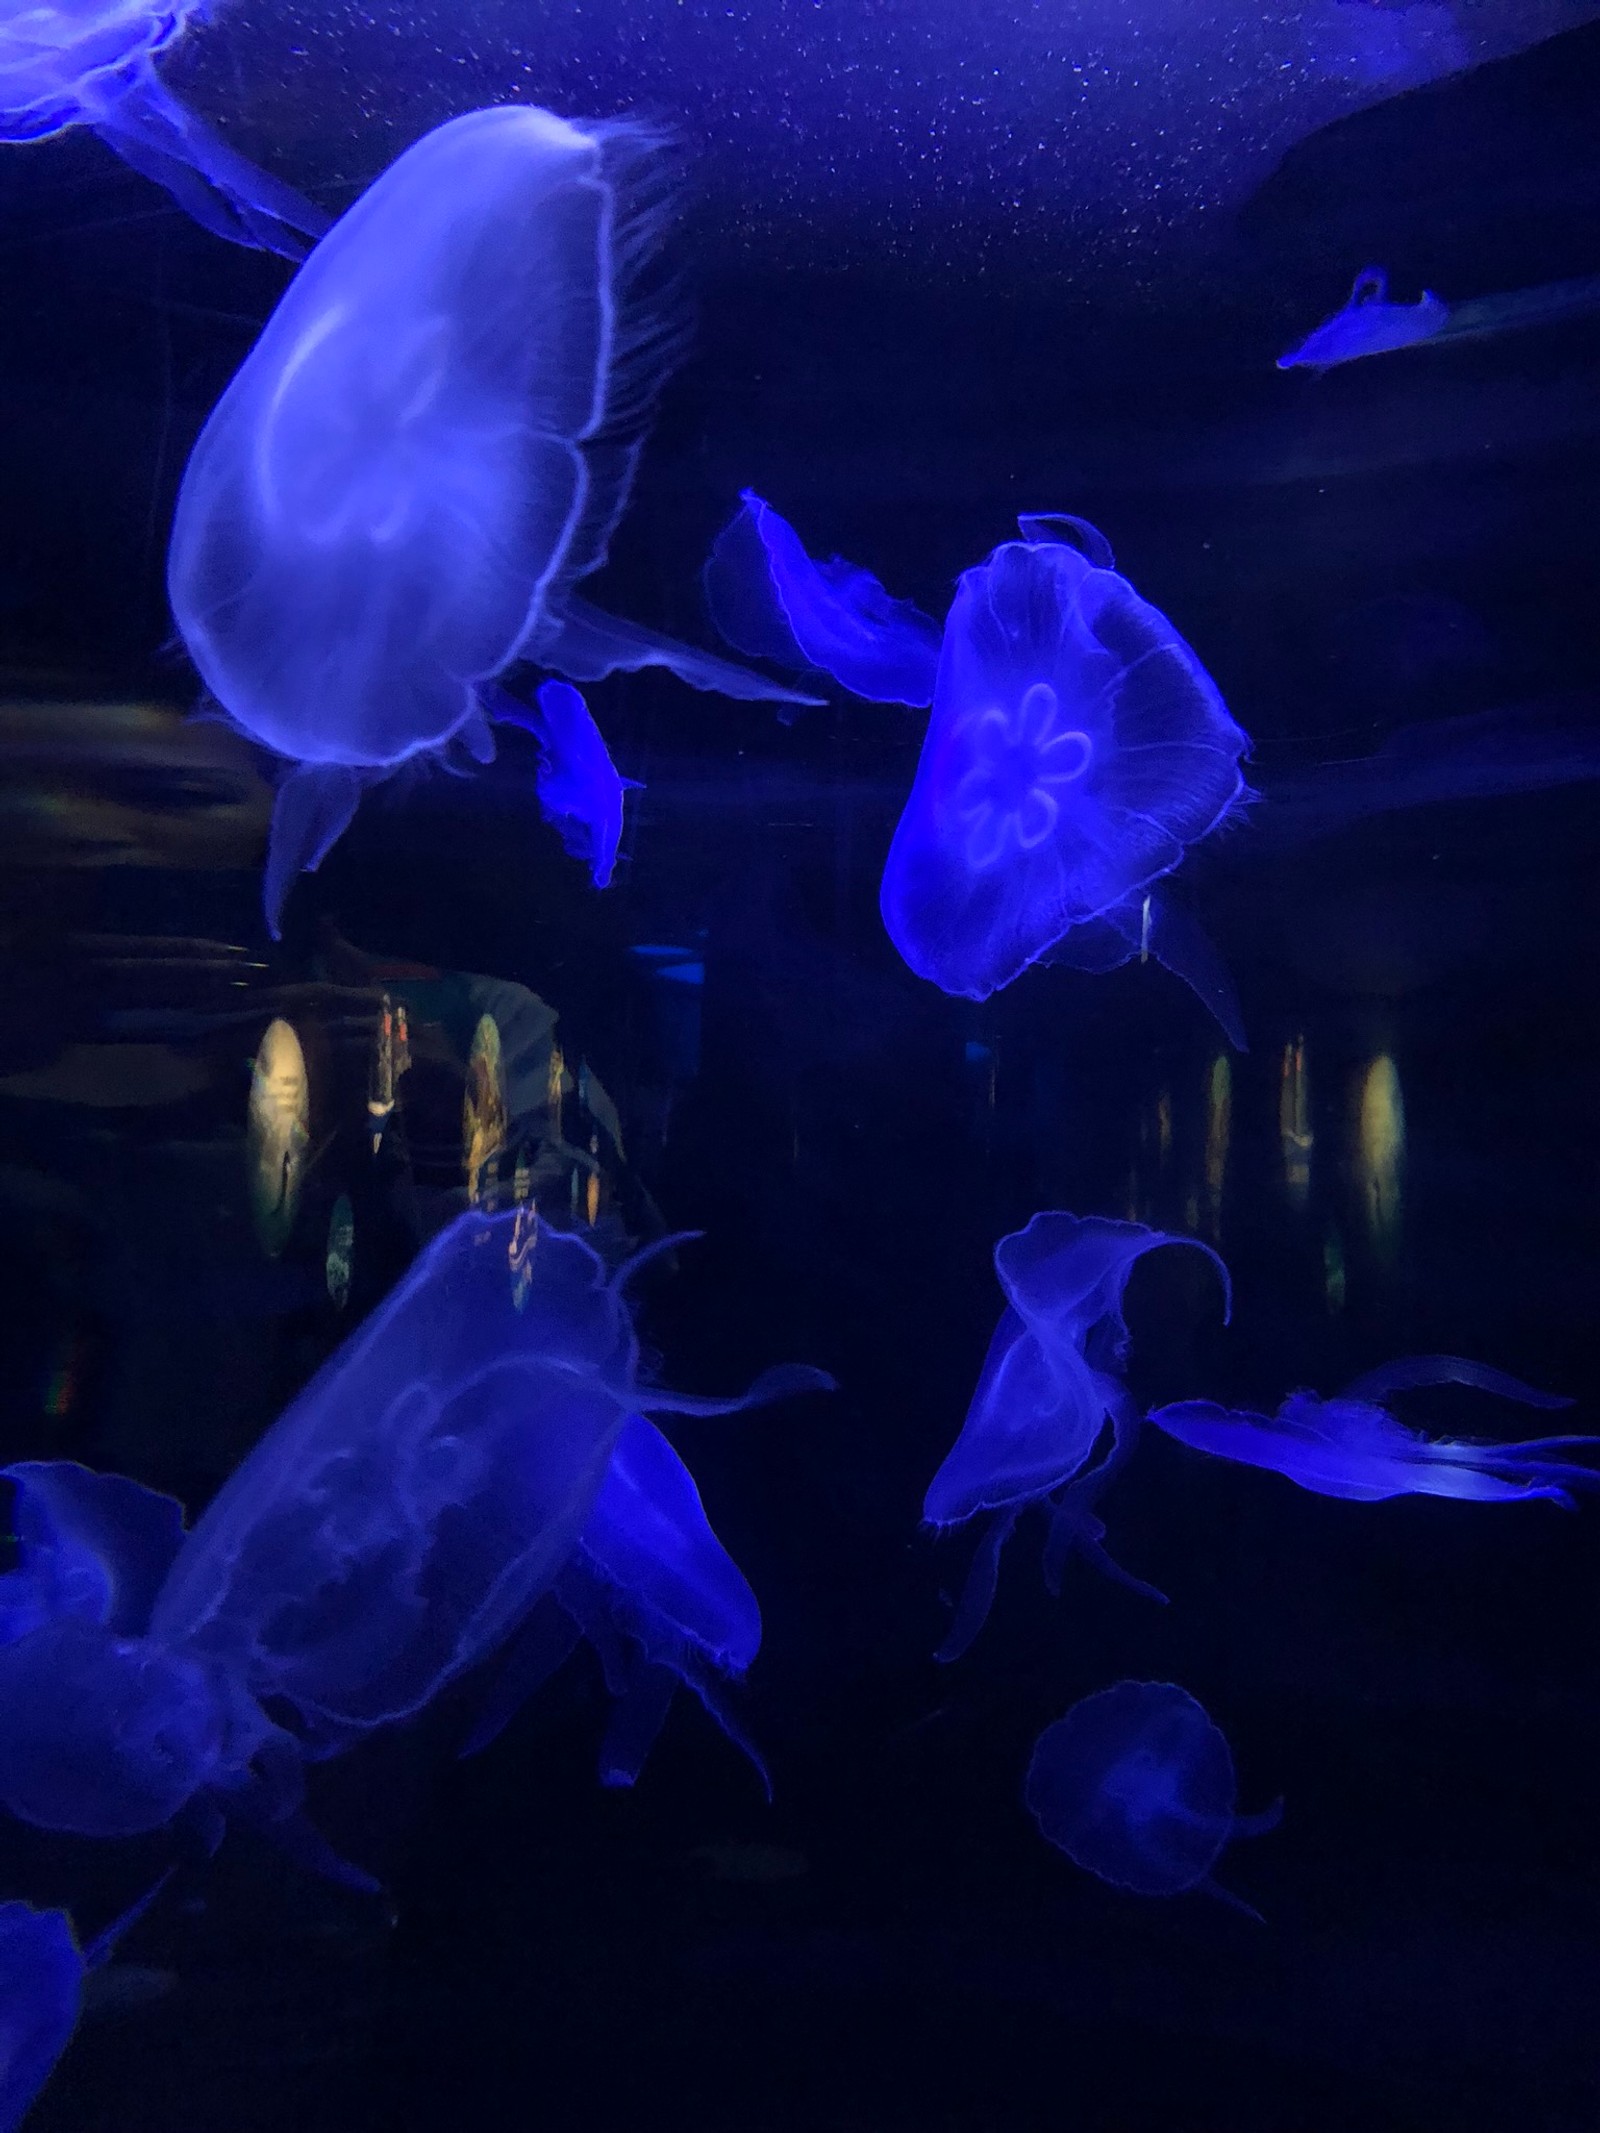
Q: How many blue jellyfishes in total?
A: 14